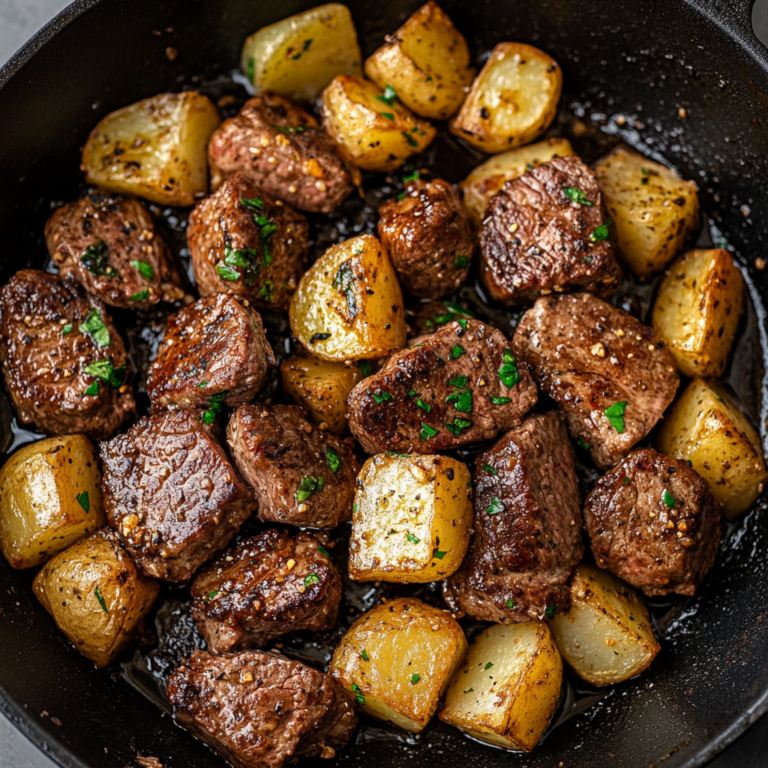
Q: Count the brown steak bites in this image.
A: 15